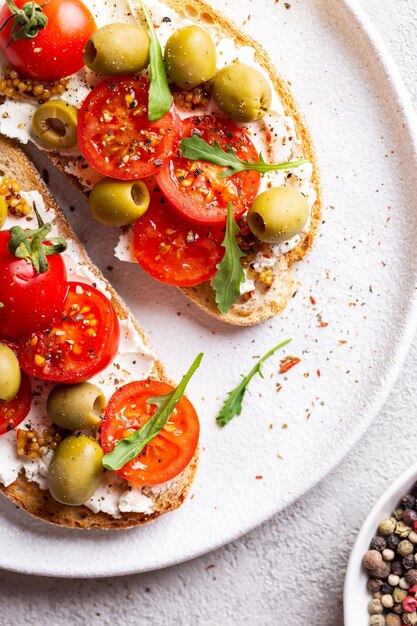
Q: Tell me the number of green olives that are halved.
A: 1